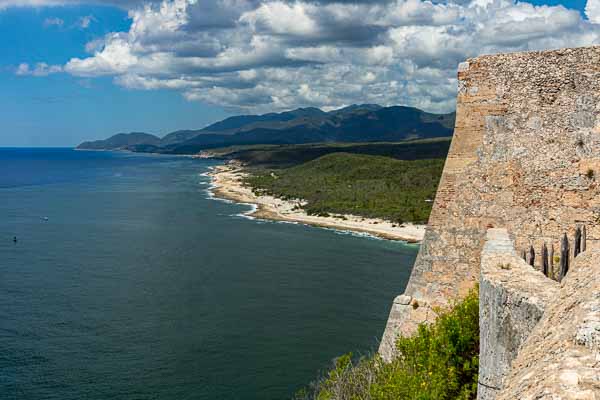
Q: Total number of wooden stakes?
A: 7